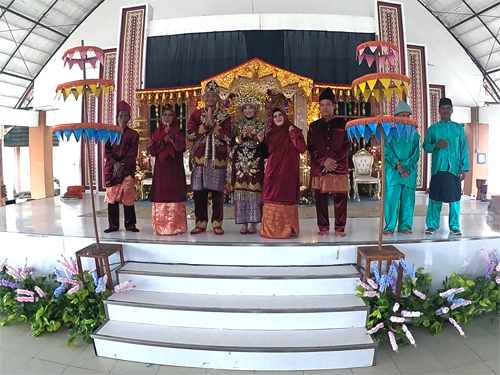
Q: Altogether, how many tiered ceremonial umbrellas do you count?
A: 2